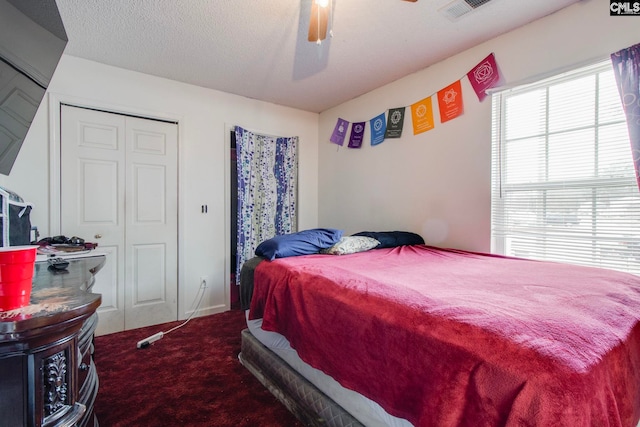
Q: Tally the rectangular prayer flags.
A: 7